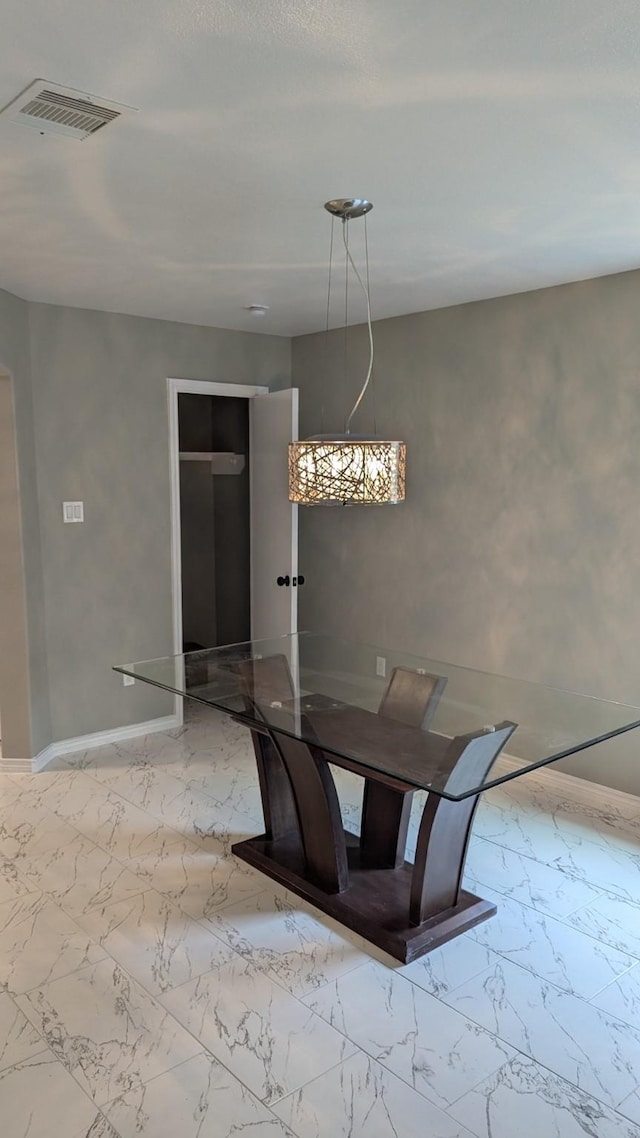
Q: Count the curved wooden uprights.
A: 4